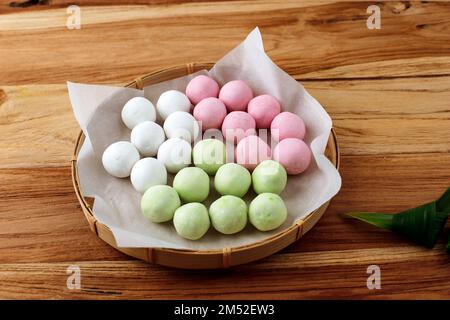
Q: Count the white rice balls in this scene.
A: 7